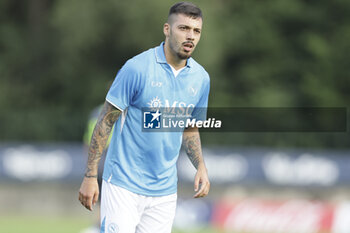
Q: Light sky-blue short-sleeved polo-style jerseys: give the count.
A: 1